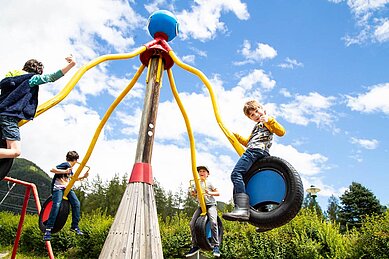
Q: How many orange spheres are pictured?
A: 0